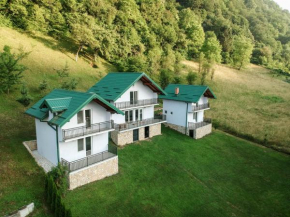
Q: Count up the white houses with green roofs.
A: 3